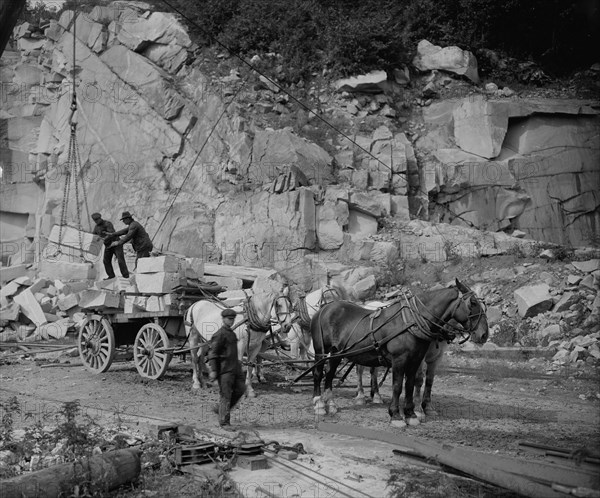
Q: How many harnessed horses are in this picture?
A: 4